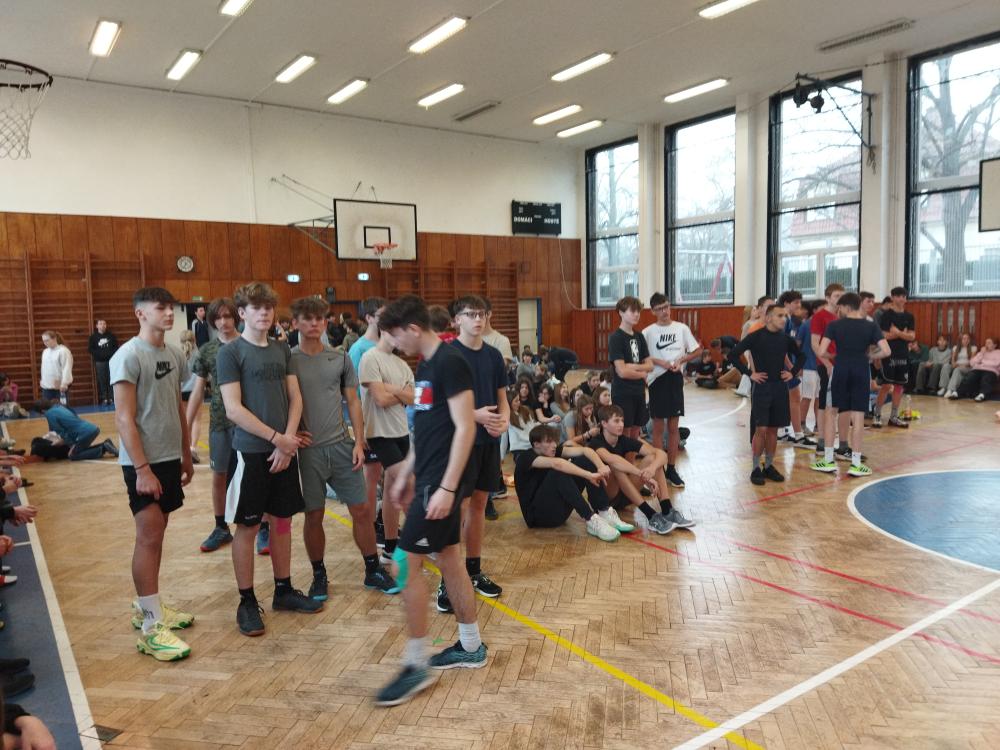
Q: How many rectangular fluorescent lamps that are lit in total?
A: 12